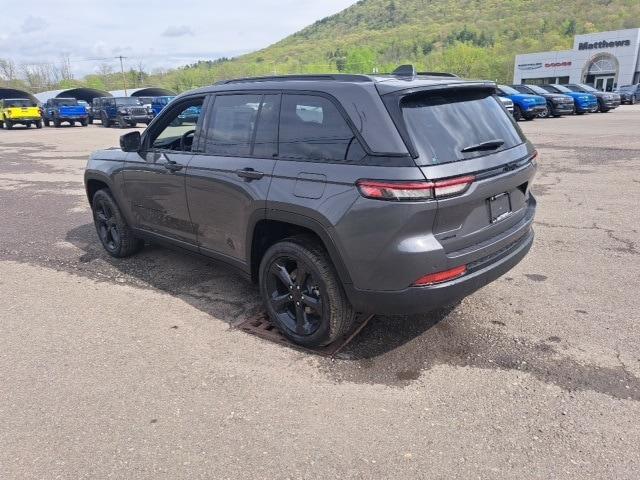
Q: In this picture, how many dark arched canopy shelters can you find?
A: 3